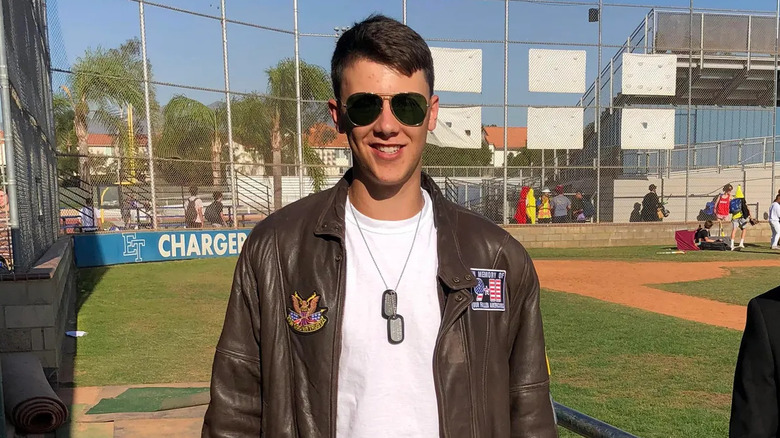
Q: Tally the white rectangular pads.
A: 6